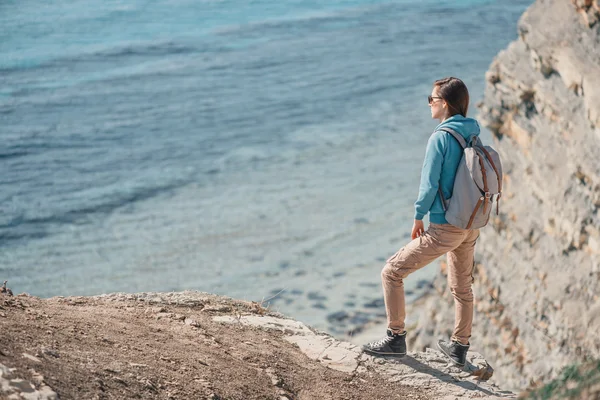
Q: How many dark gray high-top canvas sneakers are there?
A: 2